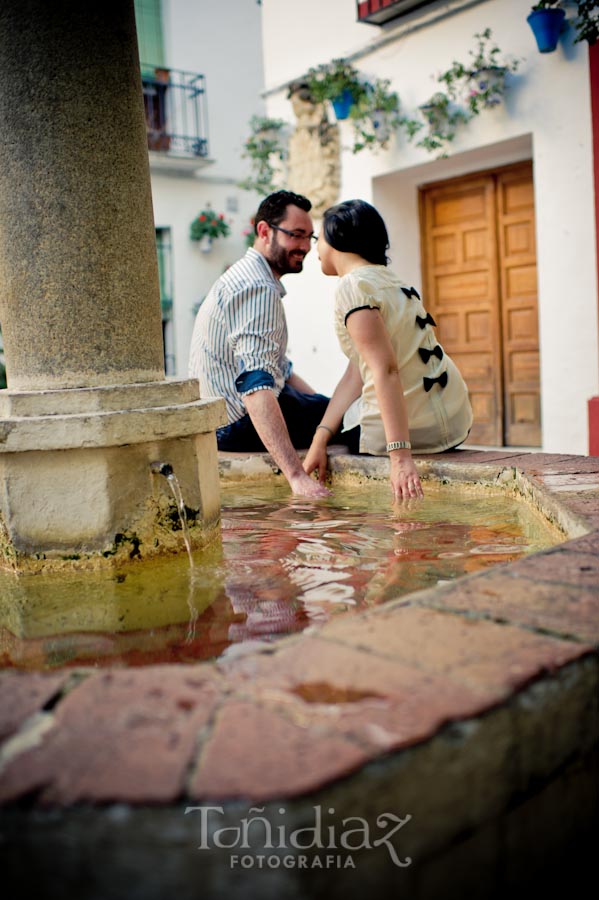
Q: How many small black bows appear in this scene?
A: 4